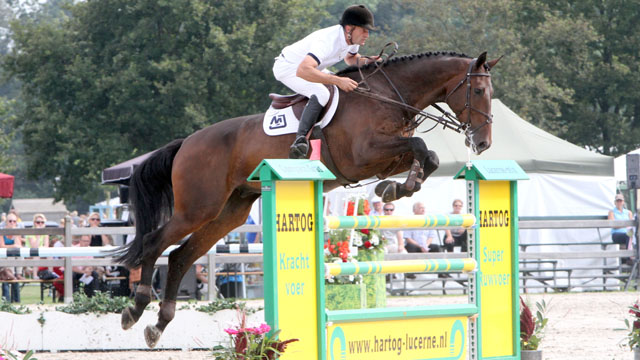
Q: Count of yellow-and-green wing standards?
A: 2